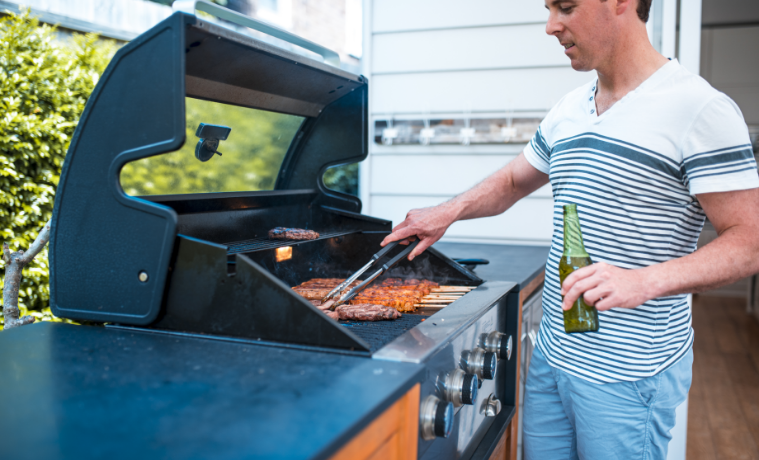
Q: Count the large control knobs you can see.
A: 4